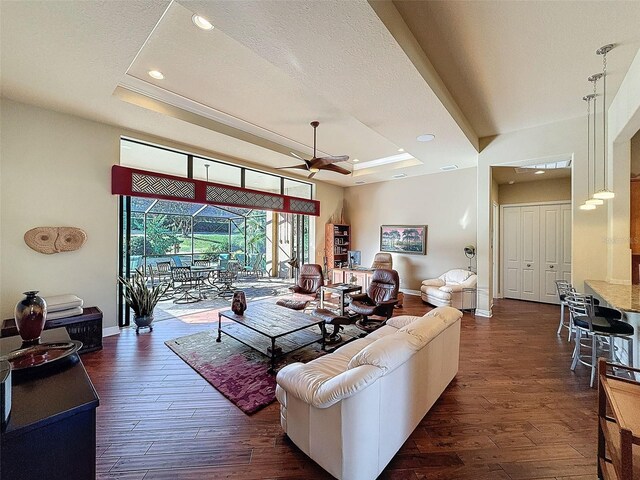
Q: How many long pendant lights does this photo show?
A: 3